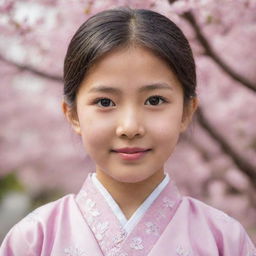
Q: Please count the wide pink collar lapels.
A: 2